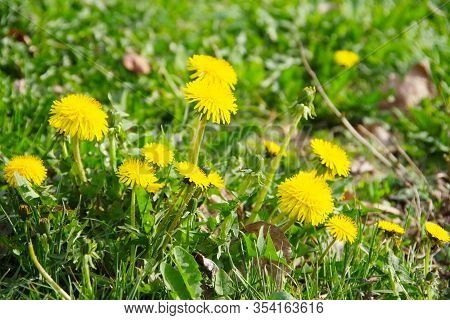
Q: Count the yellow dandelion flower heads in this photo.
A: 15